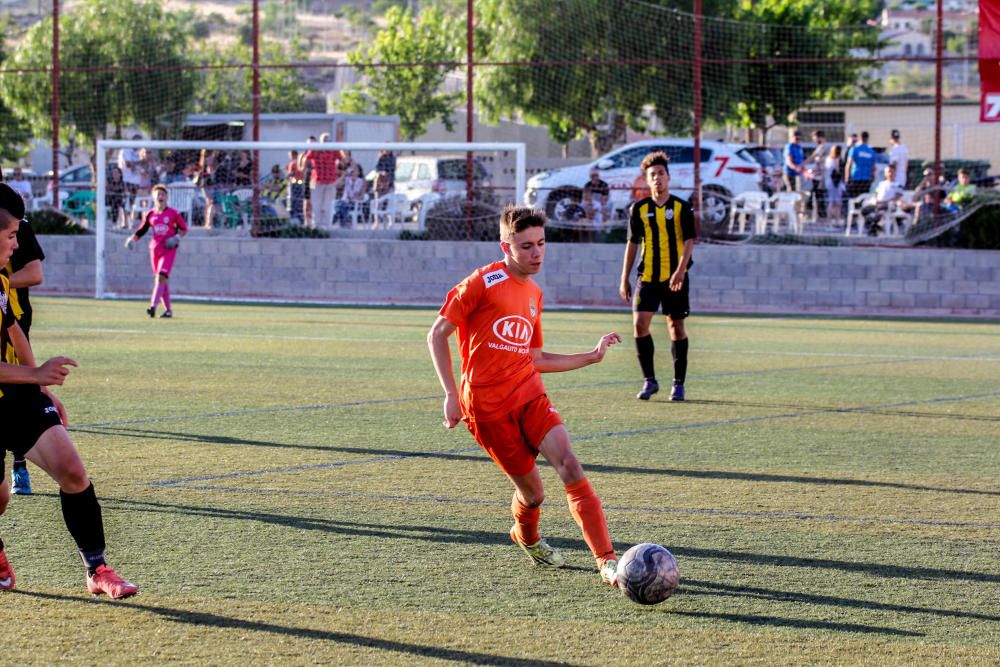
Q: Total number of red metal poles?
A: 5